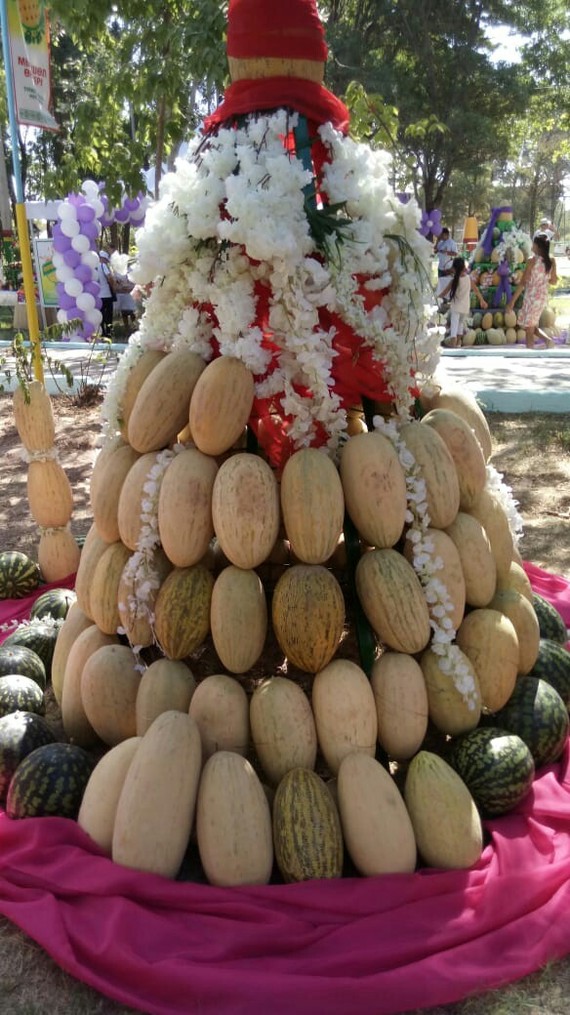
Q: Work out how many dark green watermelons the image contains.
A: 11